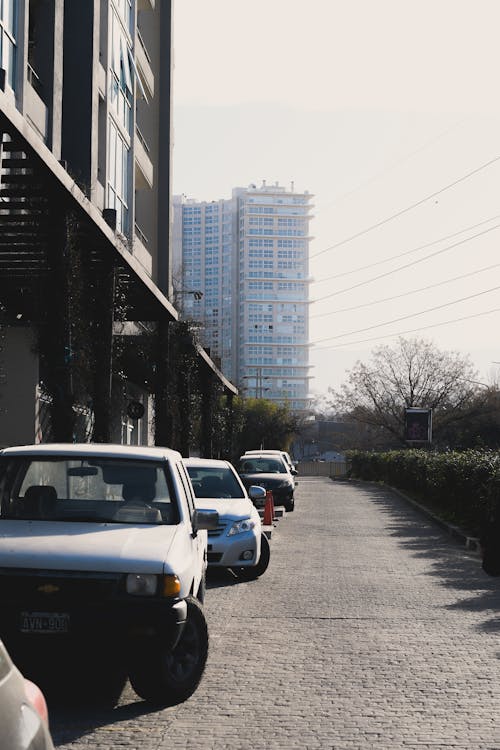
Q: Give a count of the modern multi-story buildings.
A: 2